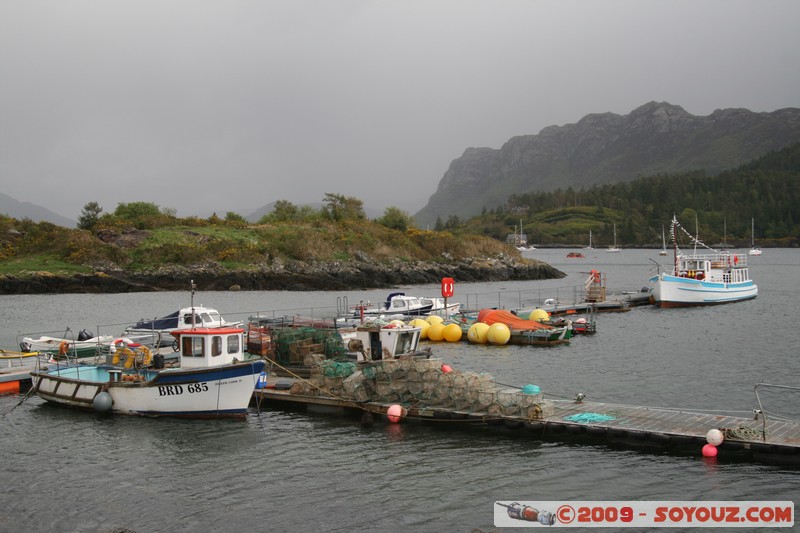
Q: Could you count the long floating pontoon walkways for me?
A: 2